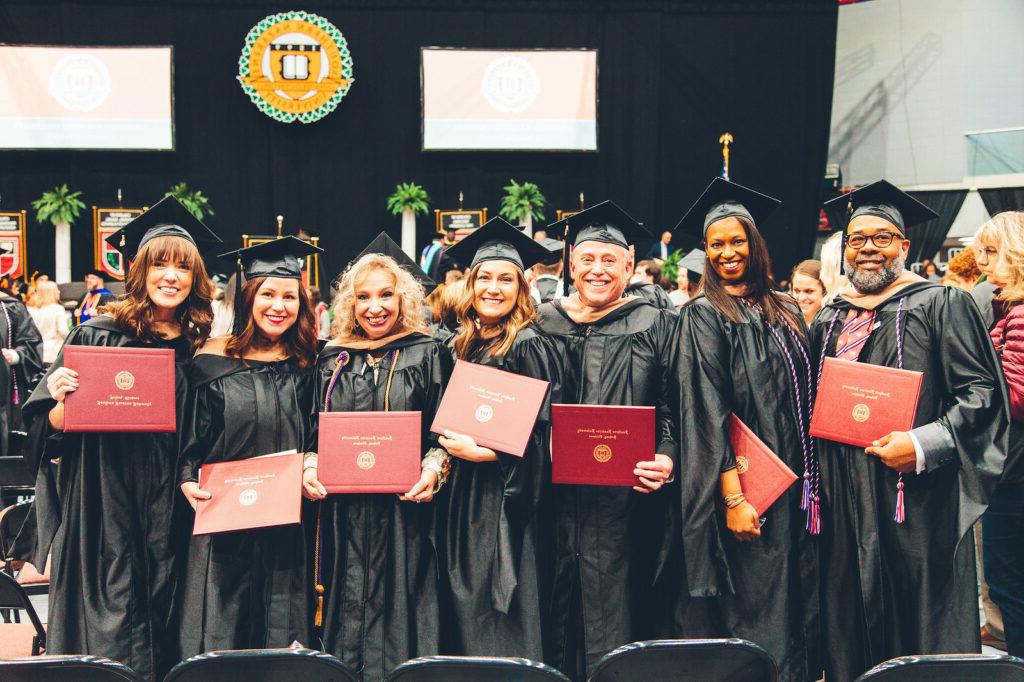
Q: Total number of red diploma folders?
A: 7